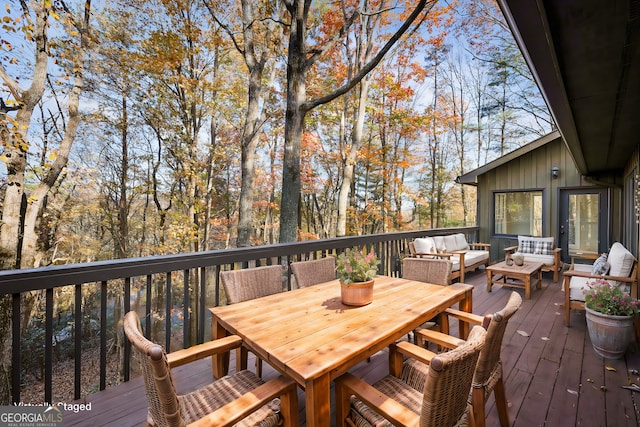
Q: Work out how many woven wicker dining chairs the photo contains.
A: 6